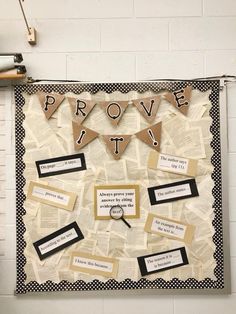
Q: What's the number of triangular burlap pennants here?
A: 8